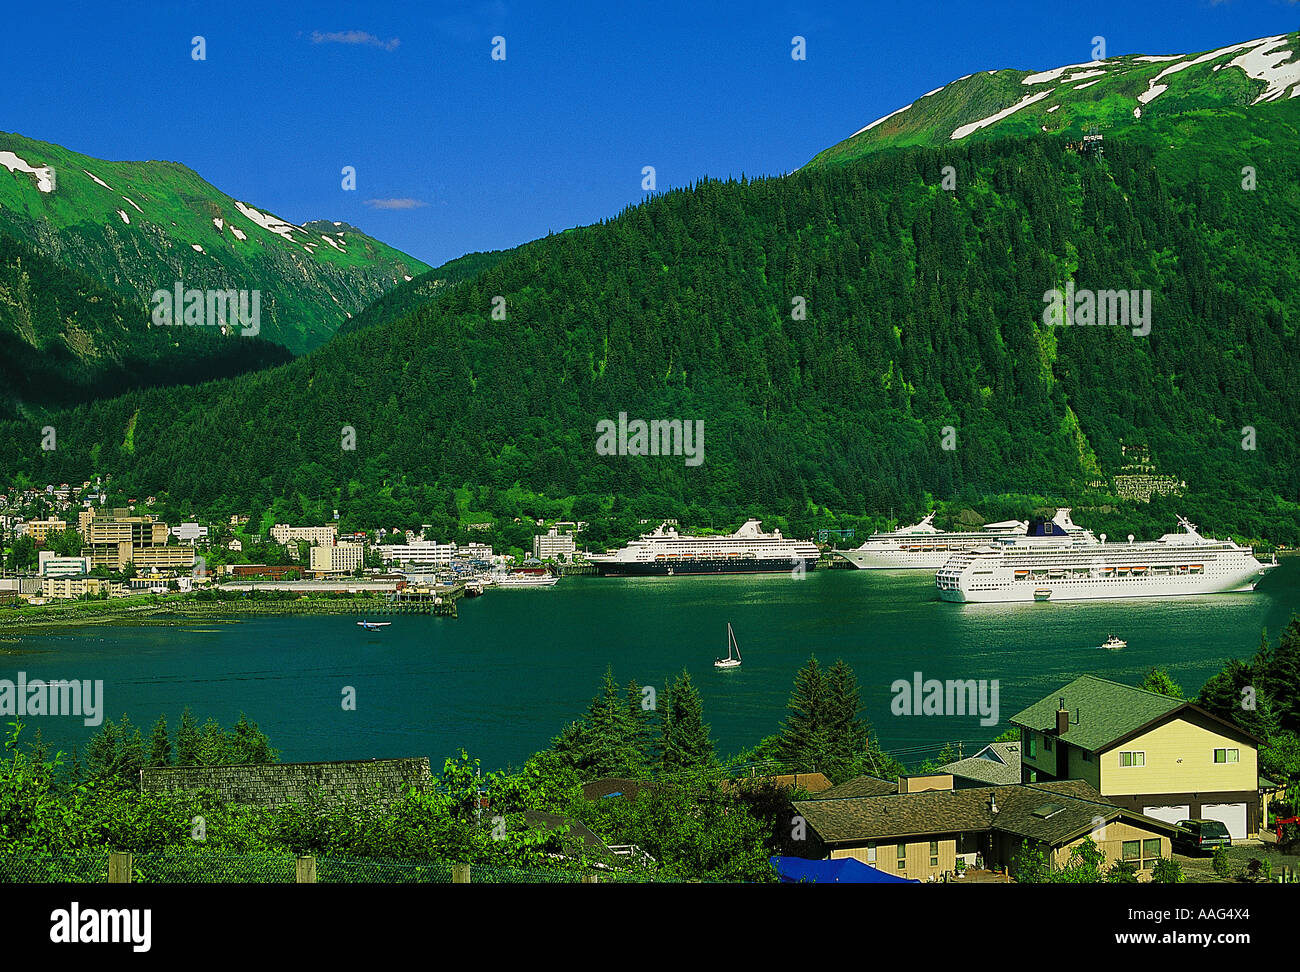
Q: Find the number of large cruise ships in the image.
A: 3